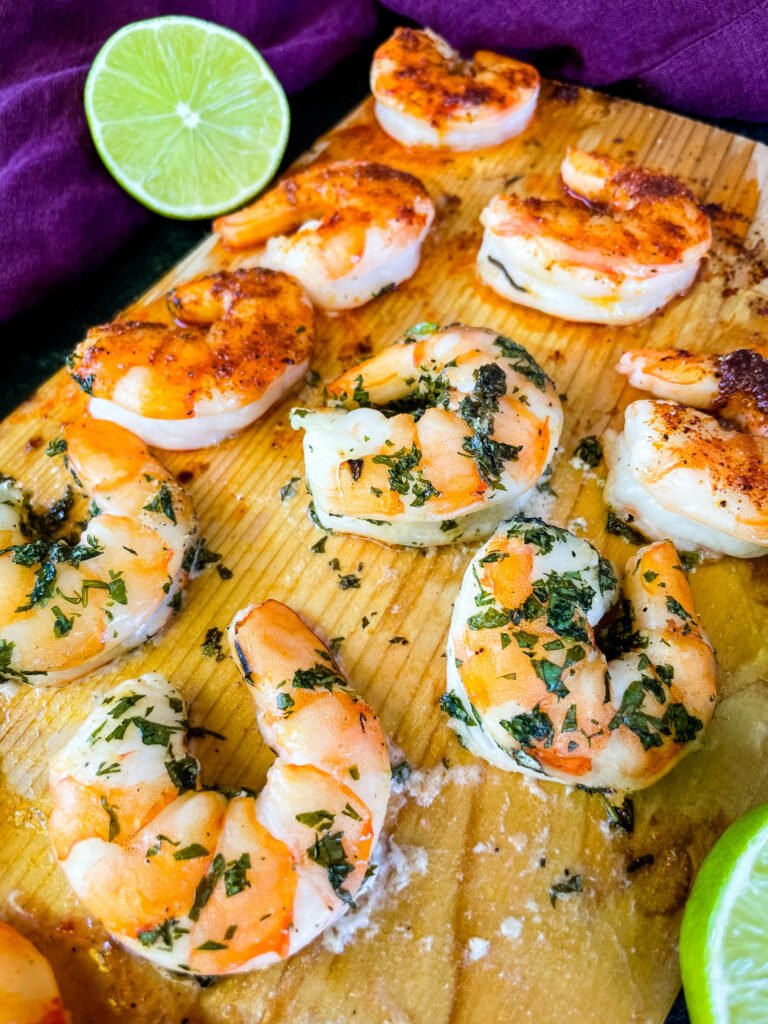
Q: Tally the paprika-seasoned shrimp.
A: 5